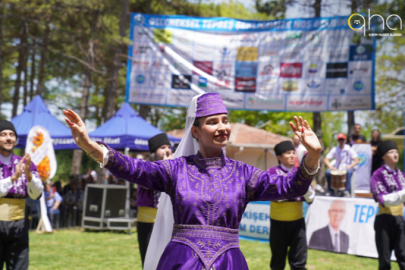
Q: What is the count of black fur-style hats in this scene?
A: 4